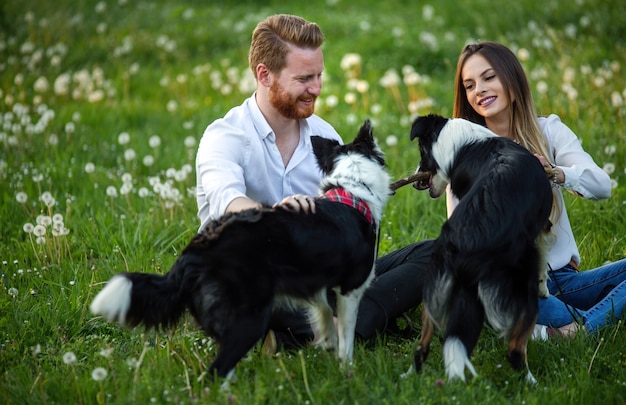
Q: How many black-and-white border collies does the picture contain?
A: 2